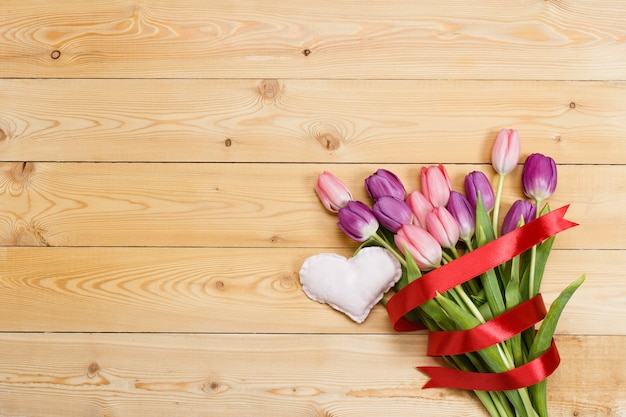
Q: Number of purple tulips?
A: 7